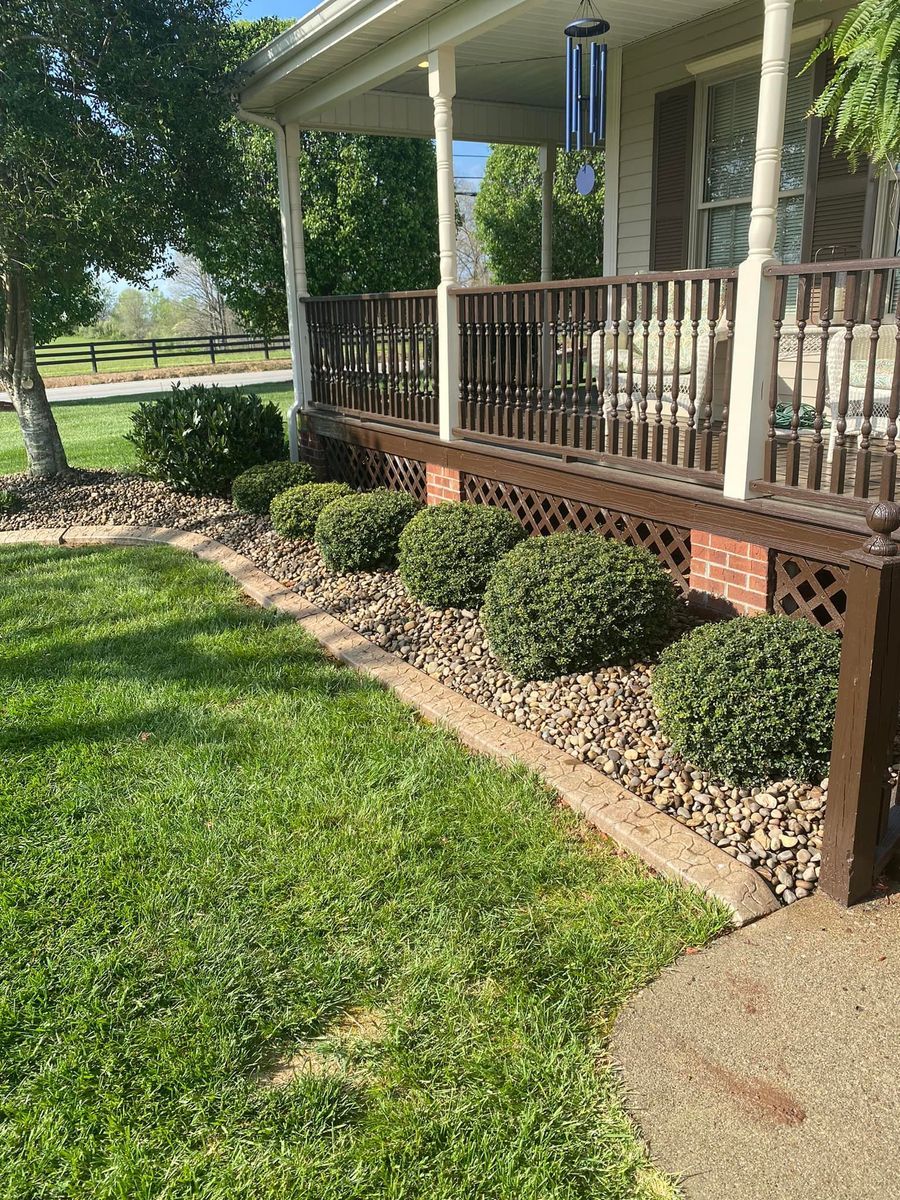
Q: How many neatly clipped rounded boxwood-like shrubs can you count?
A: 6